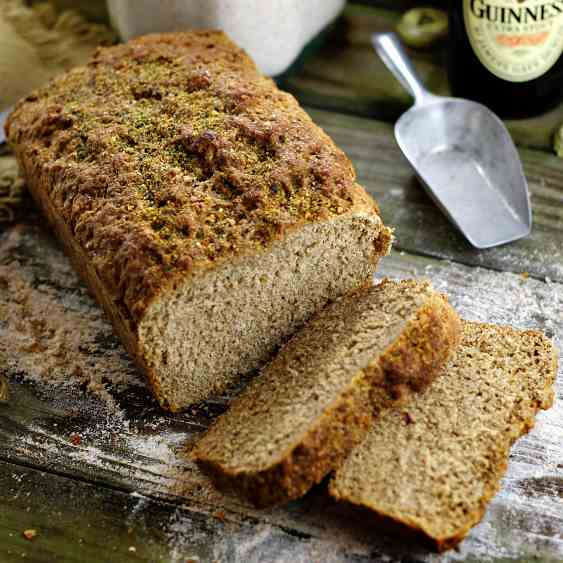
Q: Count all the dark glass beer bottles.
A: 1